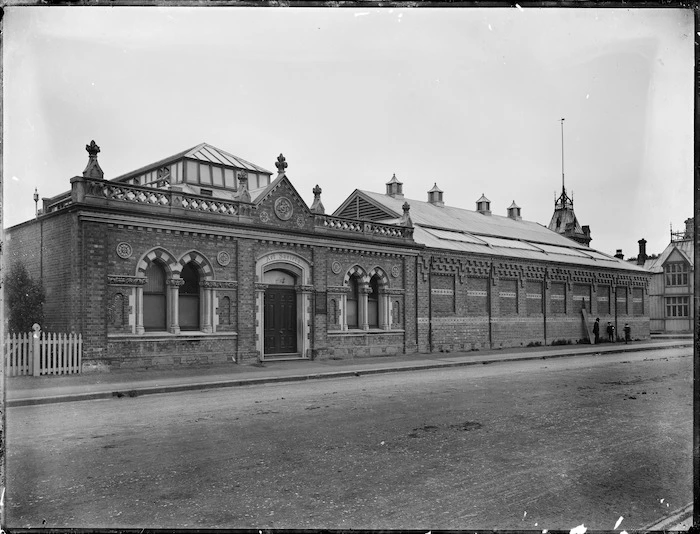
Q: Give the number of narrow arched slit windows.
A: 4